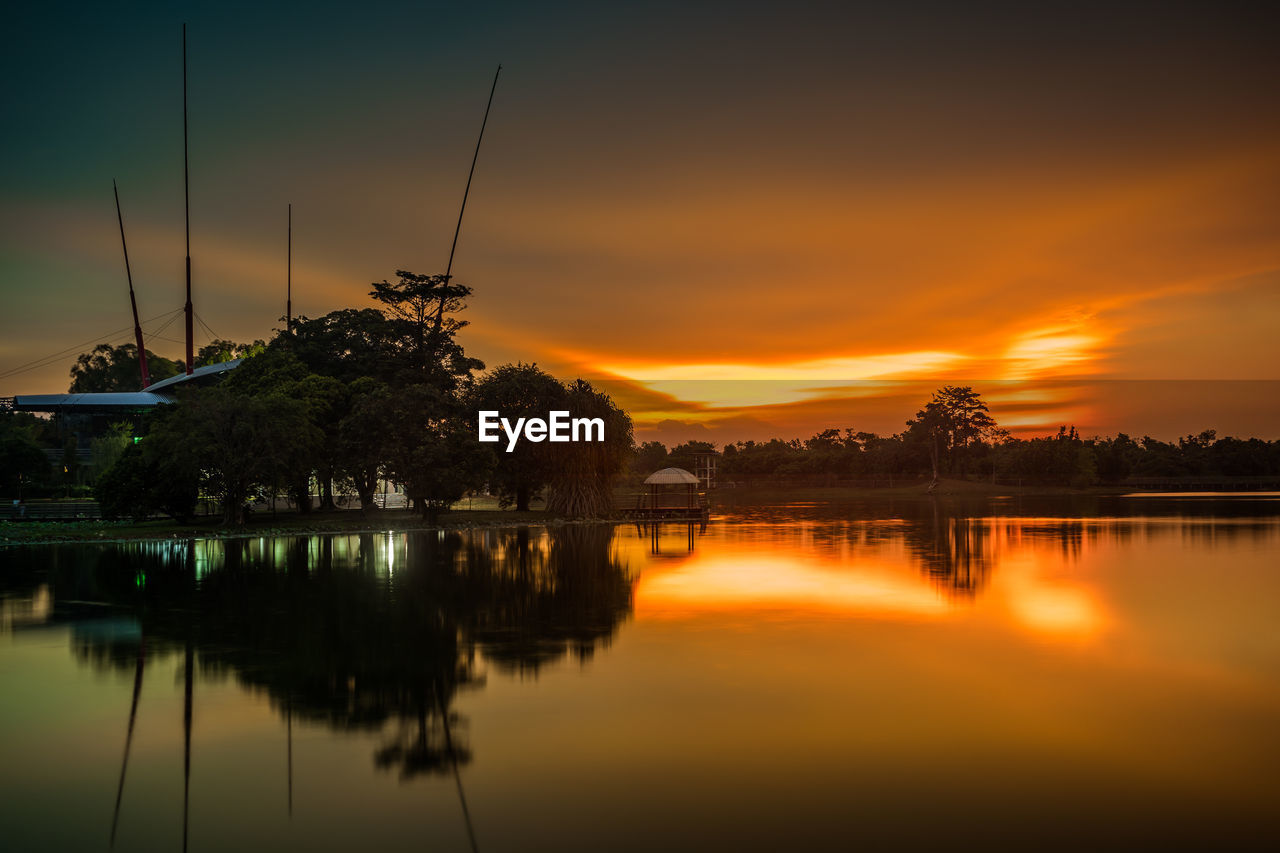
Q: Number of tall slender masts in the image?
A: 4